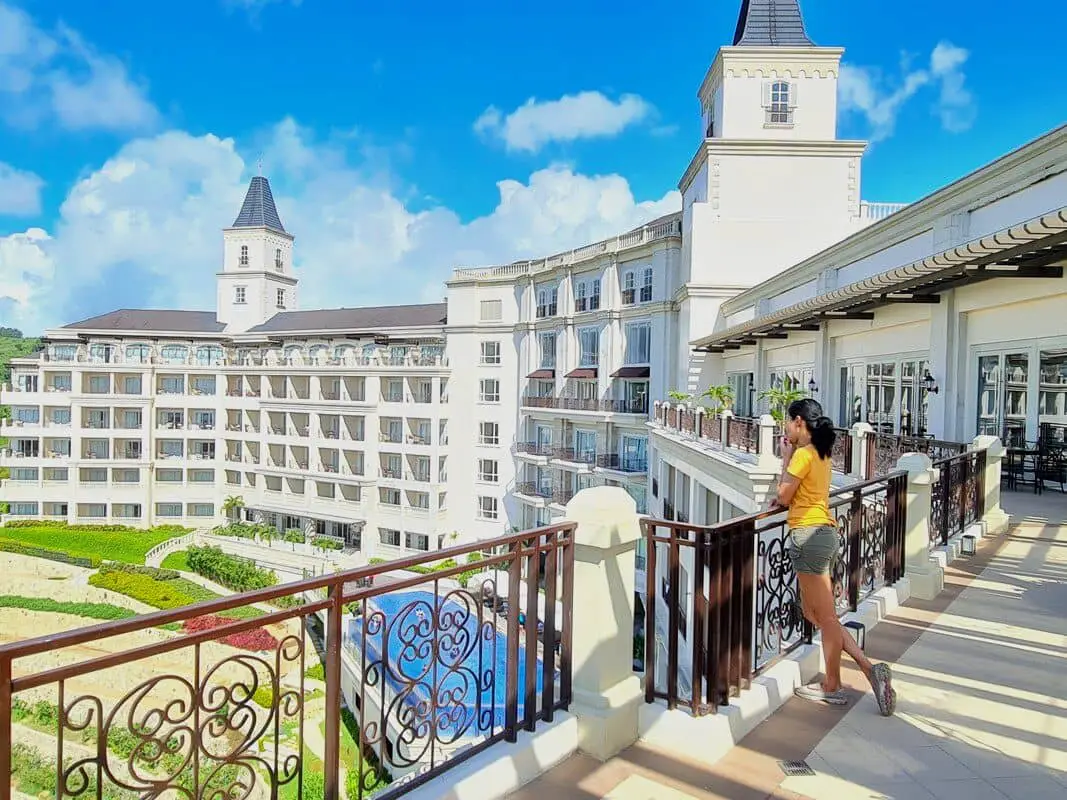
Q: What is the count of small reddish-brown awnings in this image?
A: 3